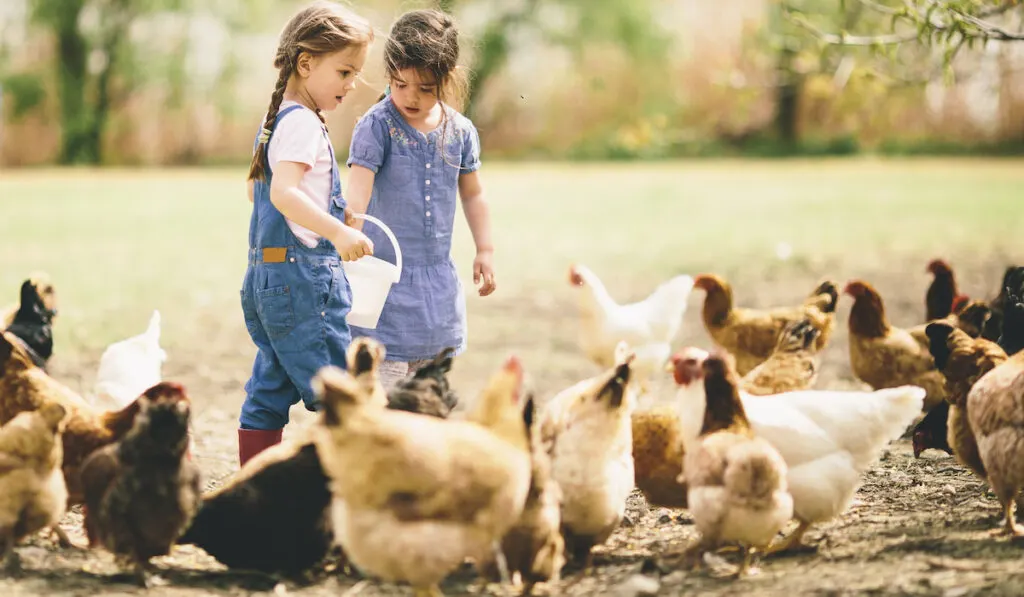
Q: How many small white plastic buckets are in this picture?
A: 1